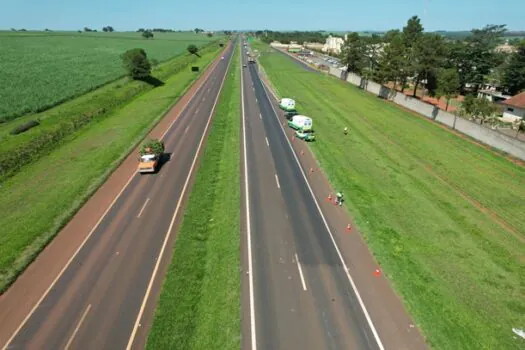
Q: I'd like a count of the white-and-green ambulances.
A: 2